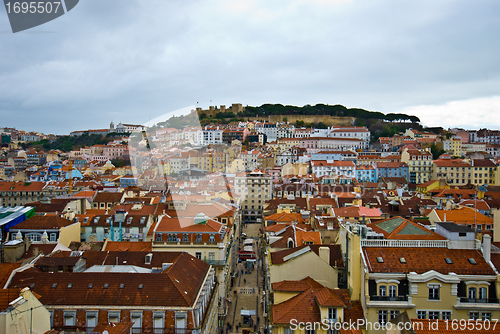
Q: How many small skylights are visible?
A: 11